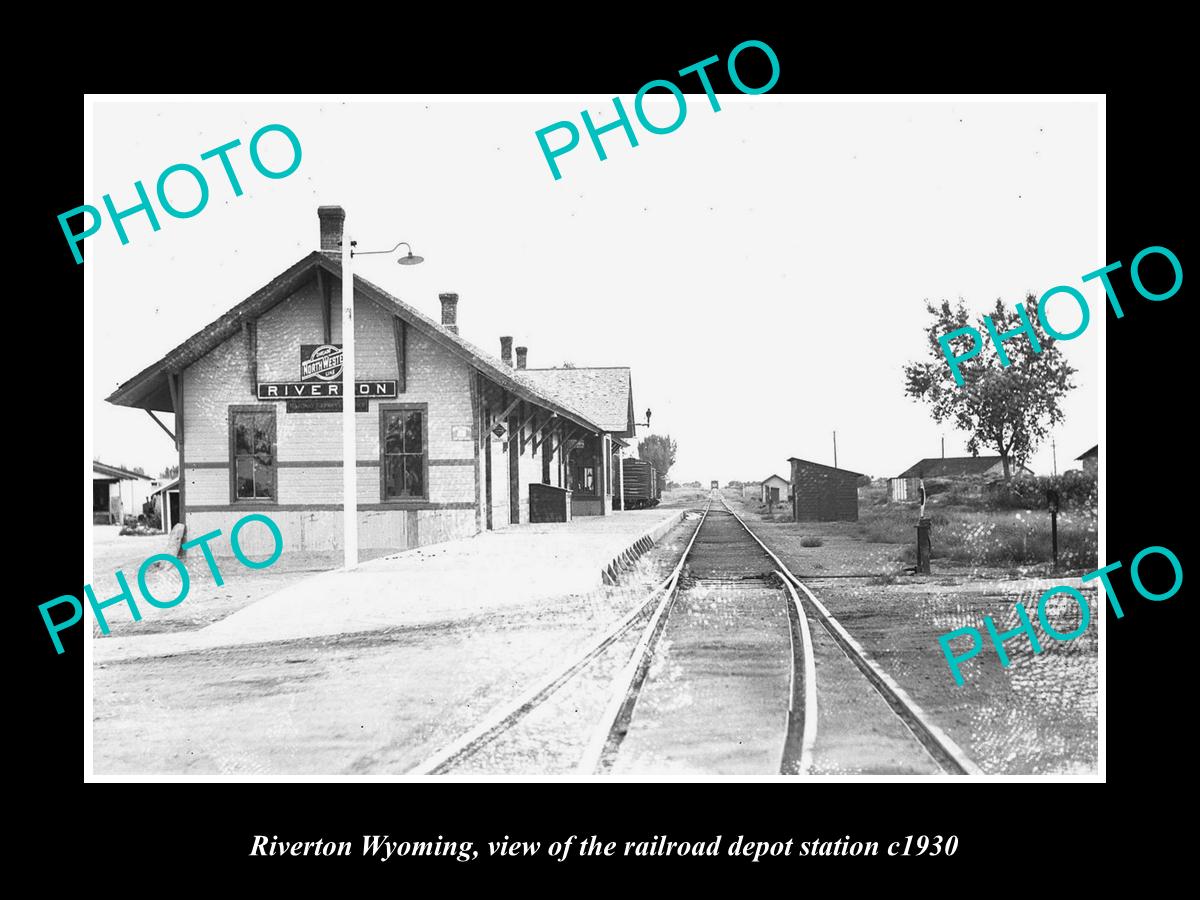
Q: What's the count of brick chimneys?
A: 4